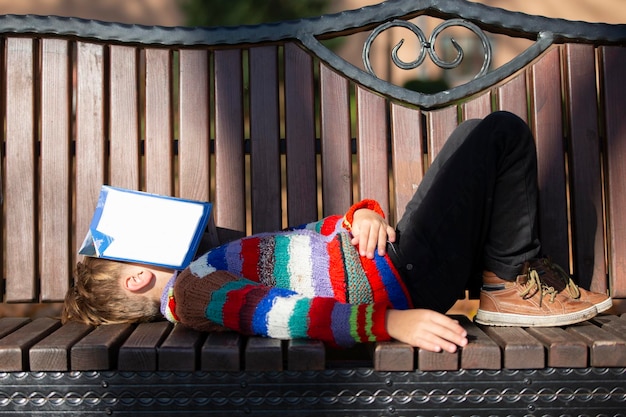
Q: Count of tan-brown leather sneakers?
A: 2